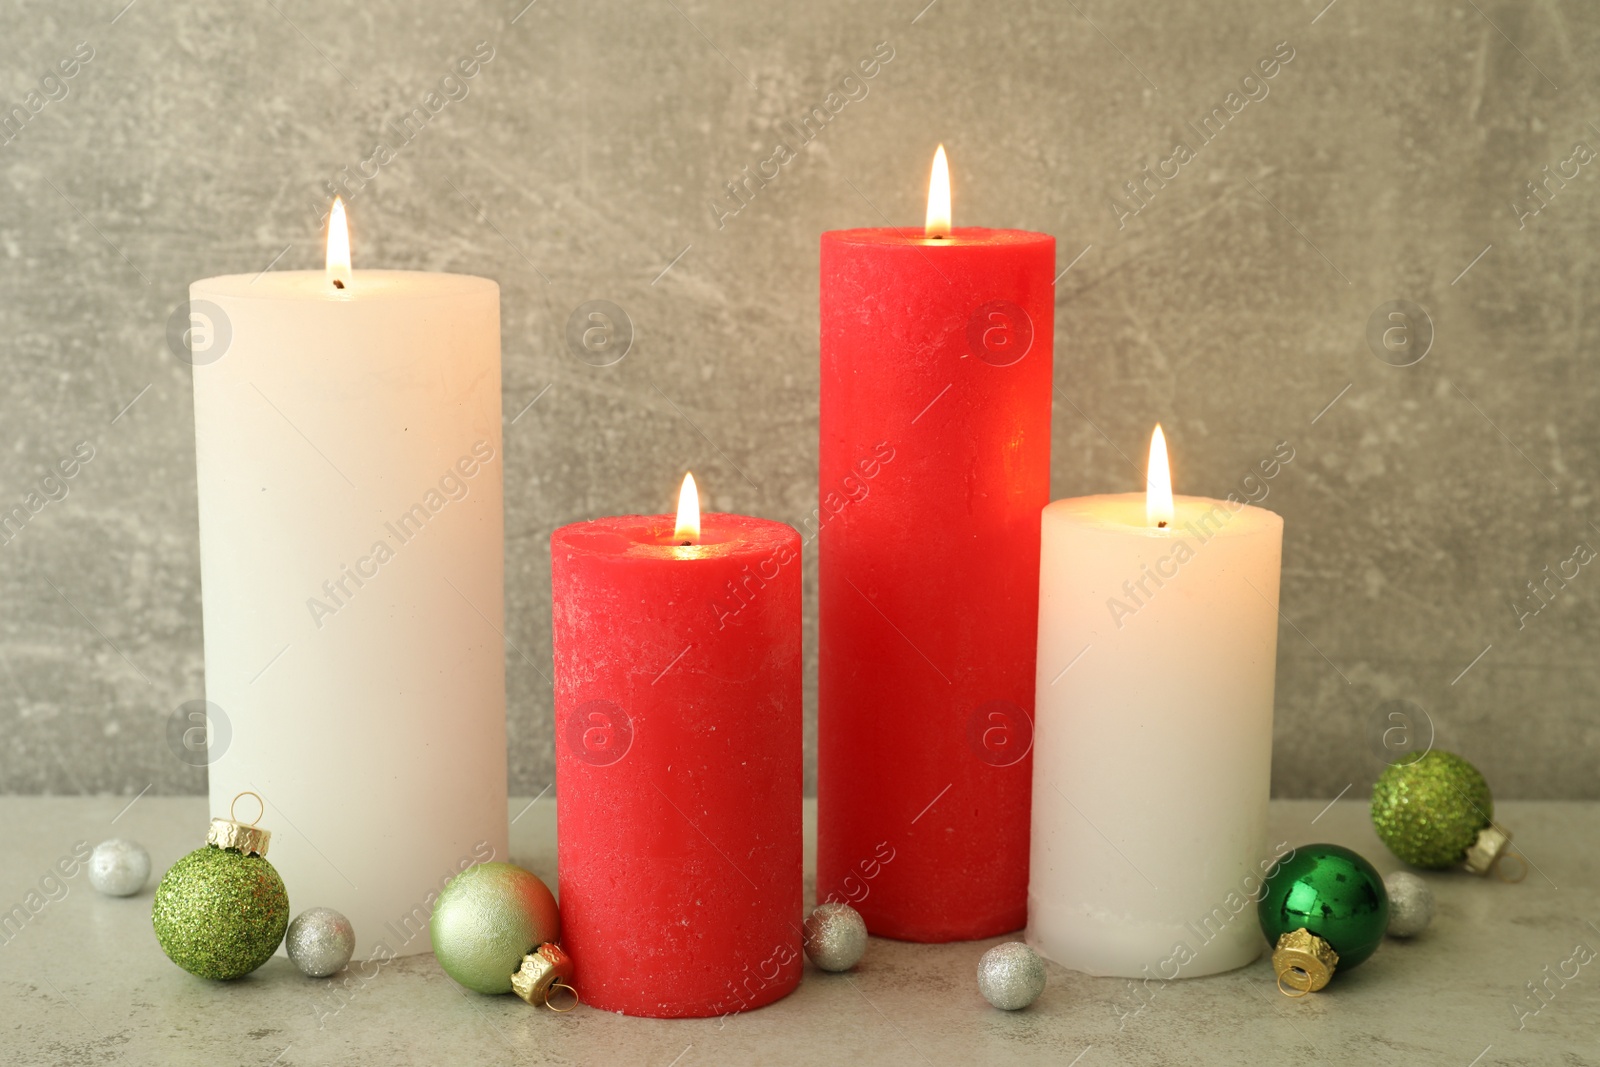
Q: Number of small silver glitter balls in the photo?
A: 5